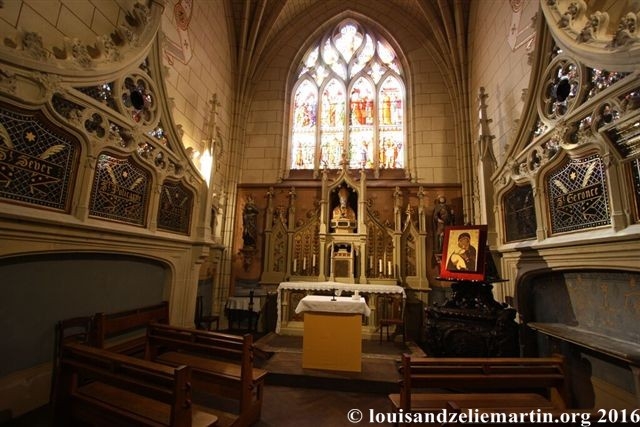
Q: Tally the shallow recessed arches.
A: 2